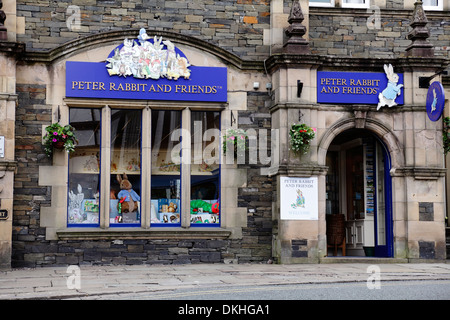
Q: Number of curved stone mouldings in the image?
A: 2